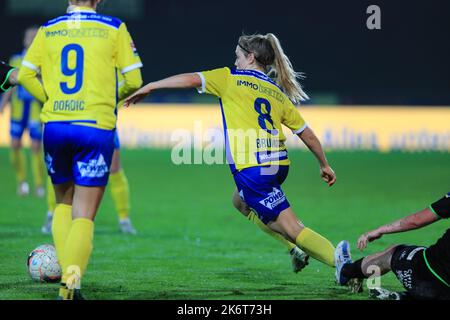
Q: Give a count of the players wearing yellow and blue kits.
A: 4